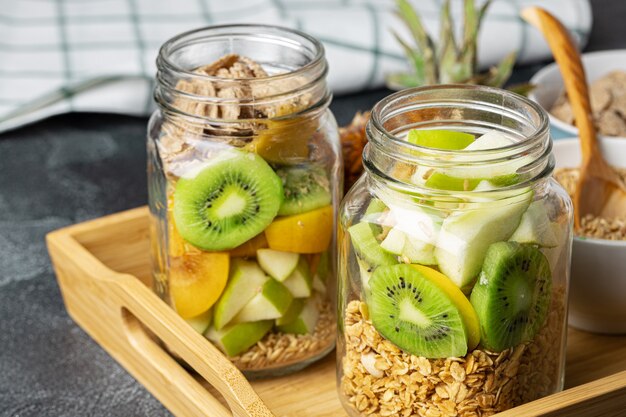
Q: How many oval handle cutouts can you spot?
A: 1